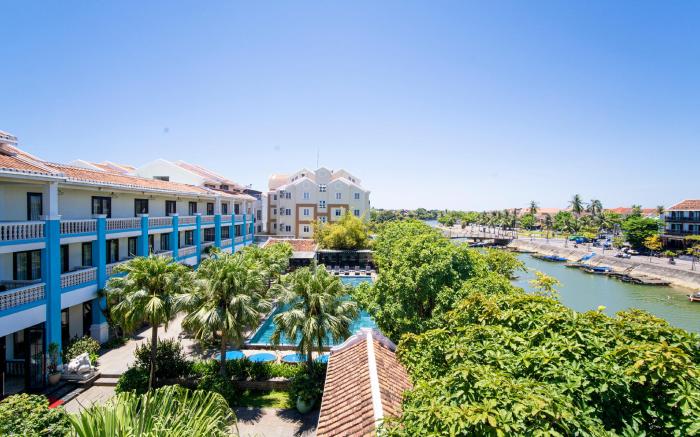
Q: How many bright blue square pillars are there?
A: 9